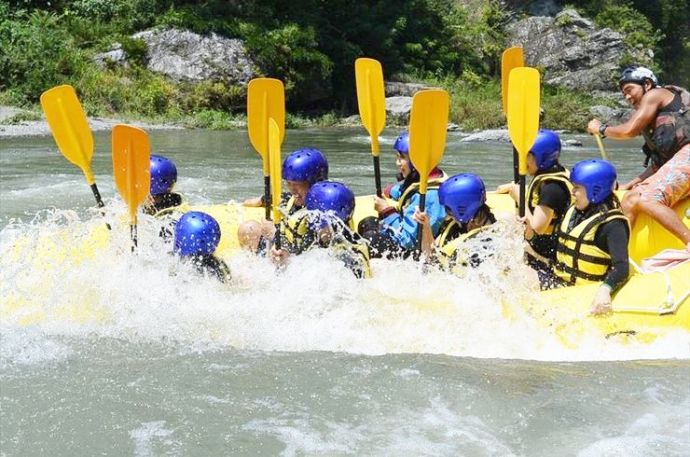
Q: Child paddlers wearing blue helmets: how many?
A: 8